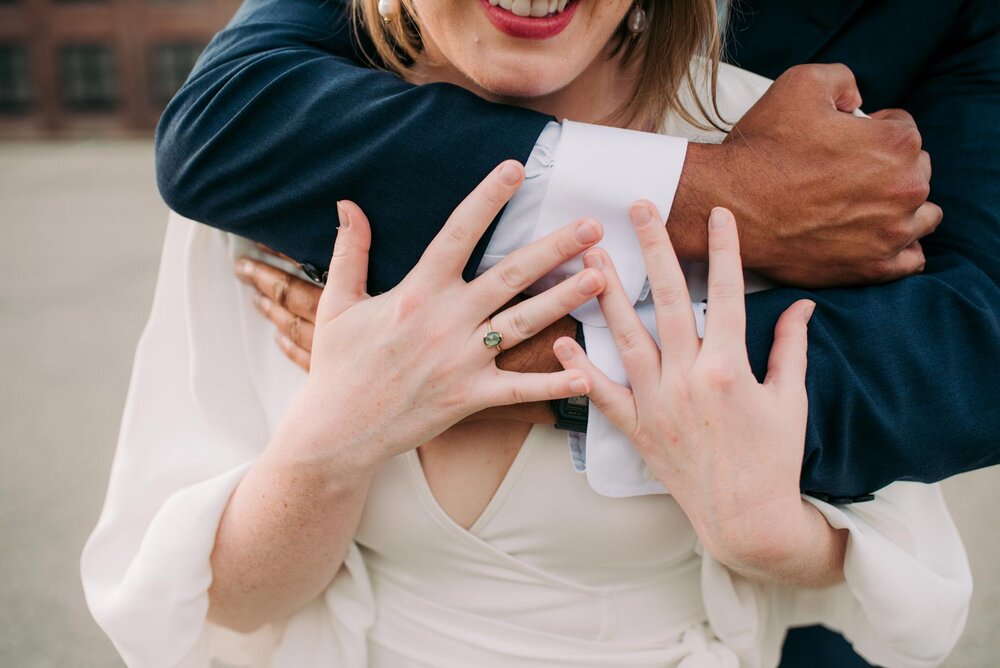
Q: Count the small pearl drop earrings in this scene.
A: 2